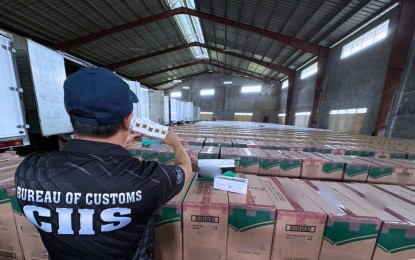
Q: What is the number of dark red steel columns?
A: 3